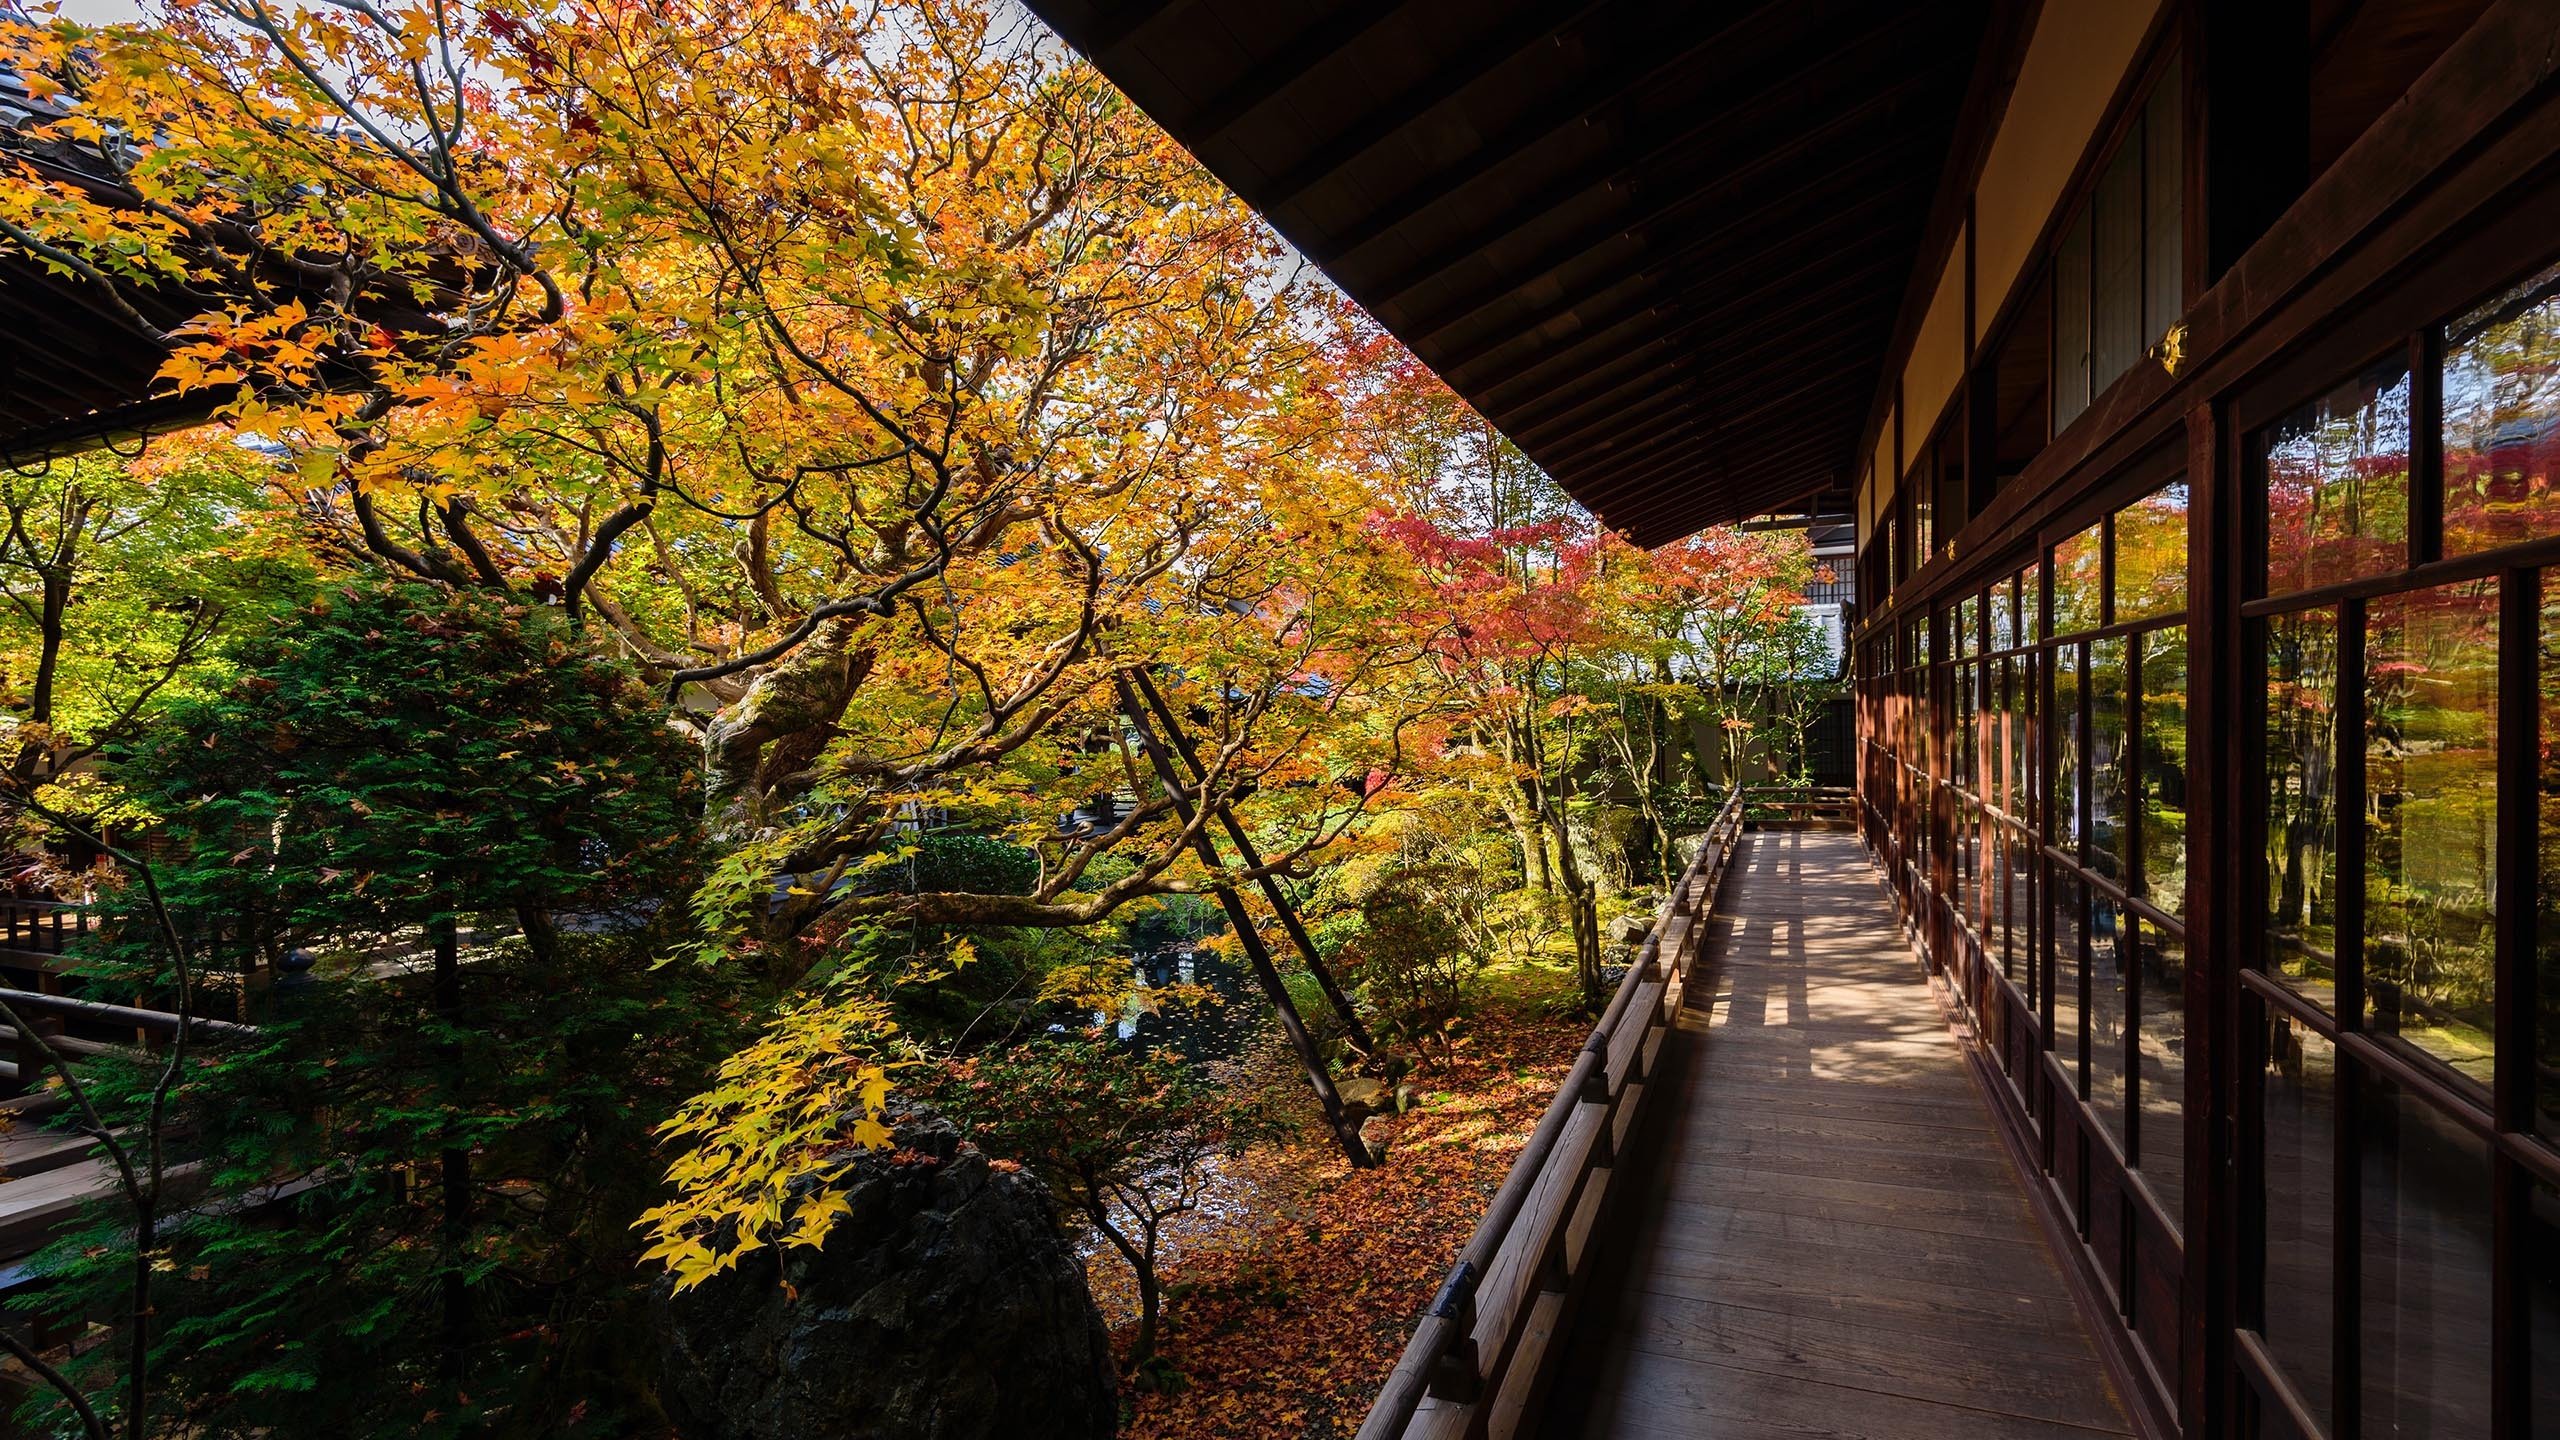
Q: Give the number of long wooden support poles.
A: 2